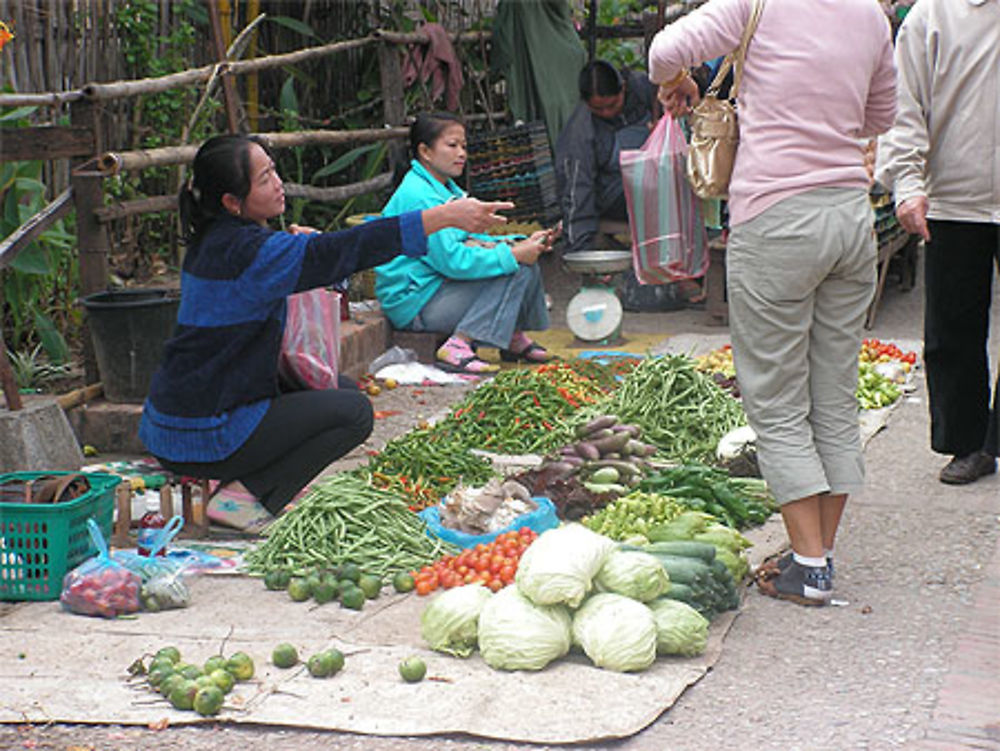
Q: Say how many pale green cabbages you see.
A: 6